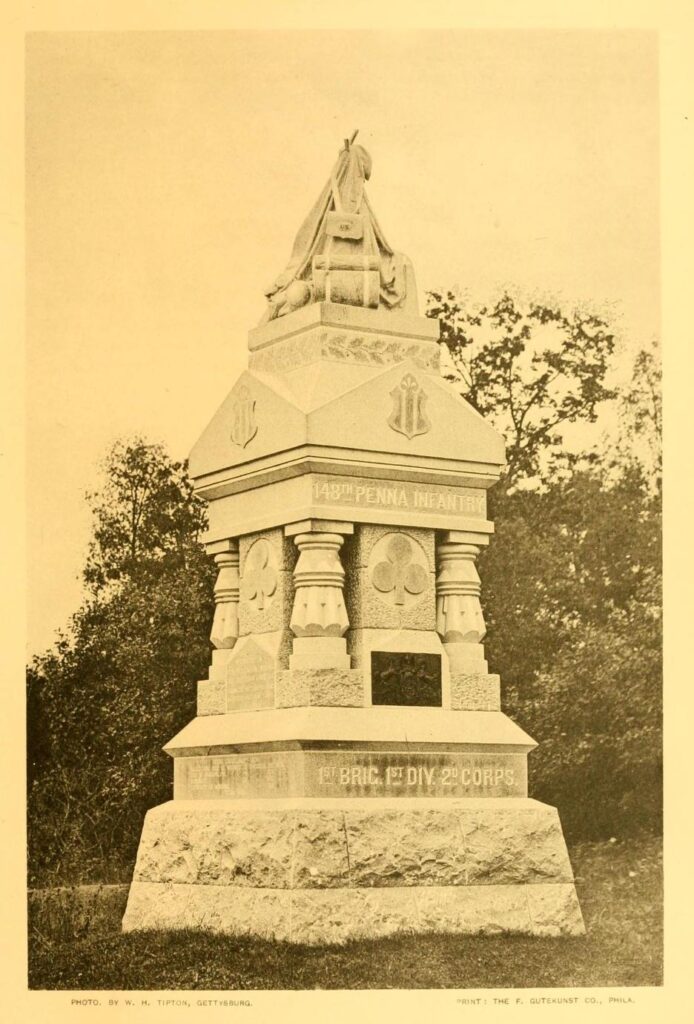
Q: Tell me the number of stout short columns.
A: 3